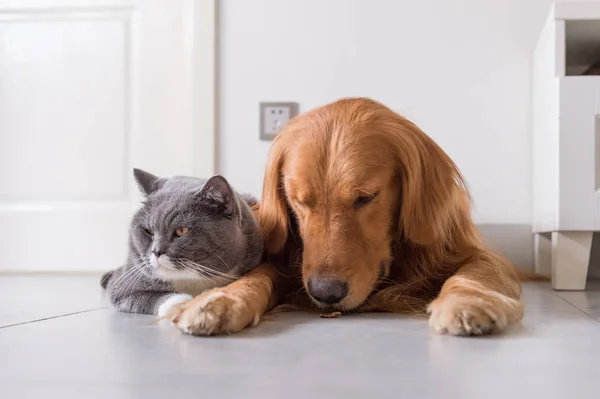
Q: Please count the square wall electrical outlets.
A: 1